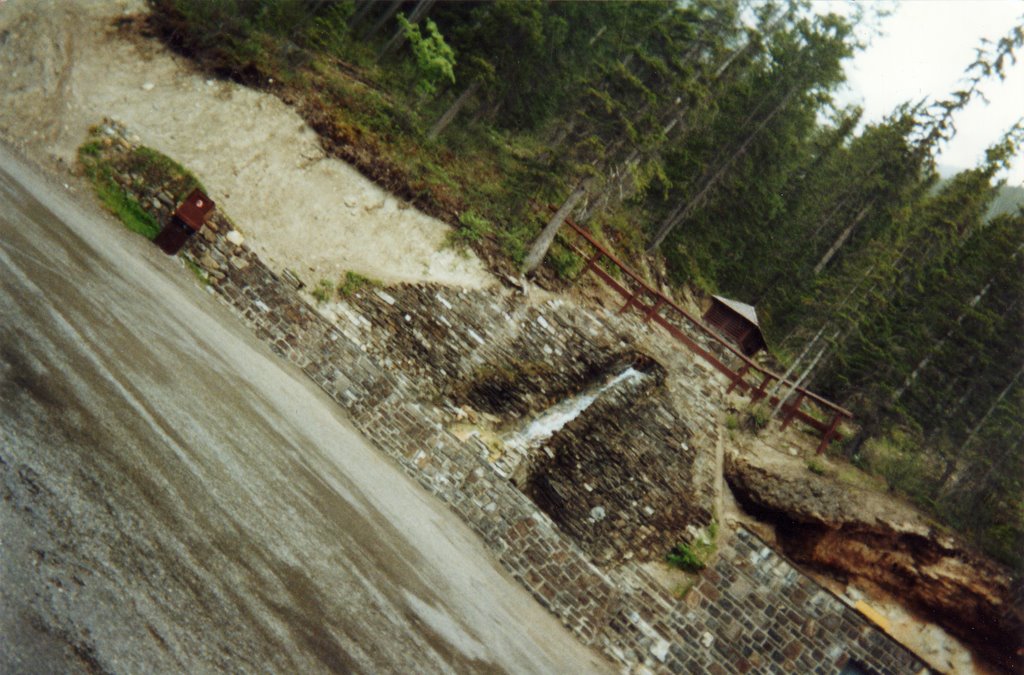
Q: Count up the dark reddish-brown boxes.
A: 1